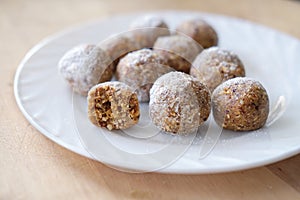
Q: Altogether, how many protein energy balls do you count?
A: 10